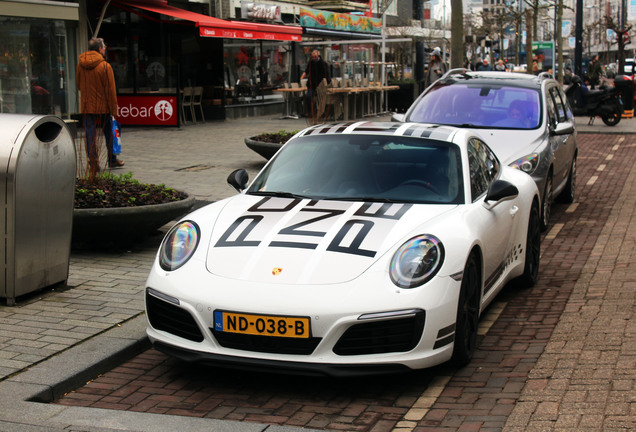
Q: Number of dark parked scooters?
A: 1